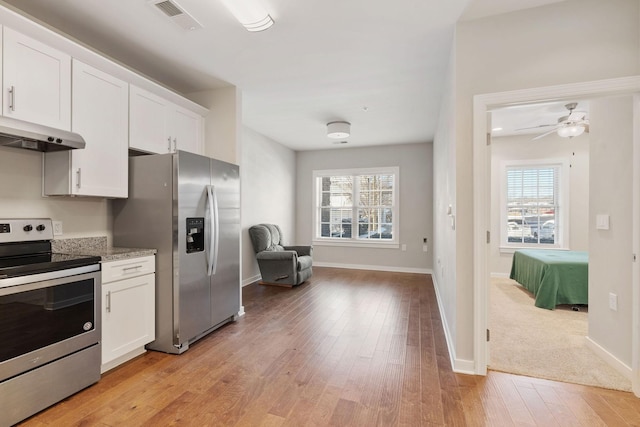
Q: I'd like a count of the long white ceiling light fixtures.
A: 1